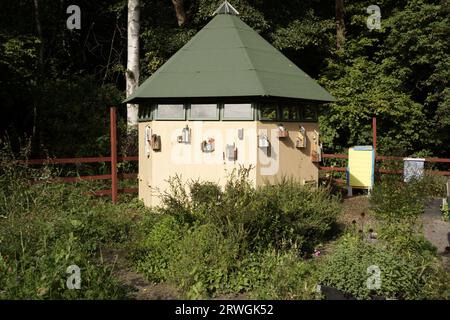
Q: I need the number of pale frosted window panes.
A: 3